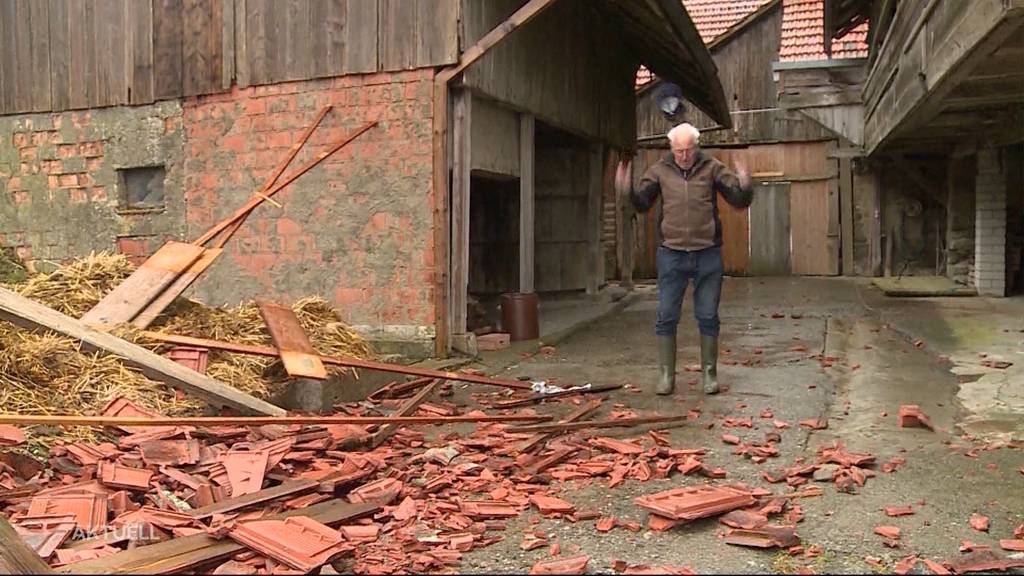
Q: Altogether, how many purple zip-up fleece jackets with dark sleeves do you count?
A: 0